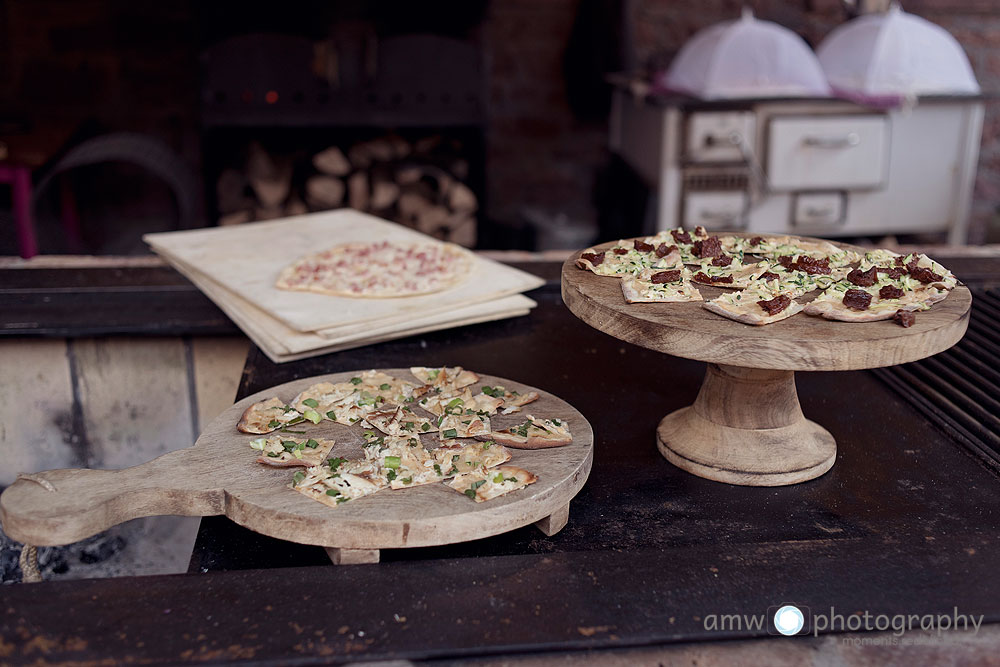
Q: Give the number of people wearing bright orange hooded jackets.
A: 0